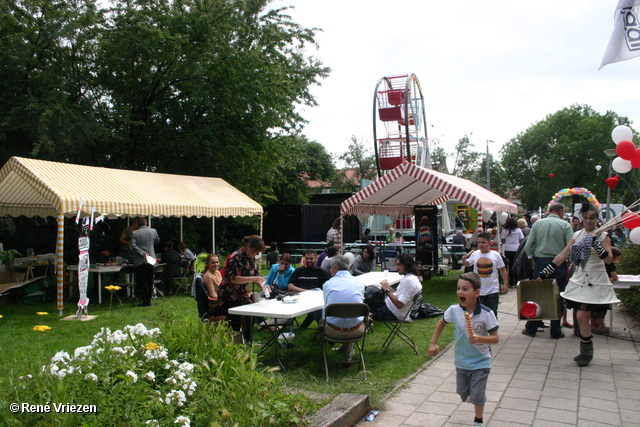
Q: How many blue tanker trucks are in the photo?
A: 0